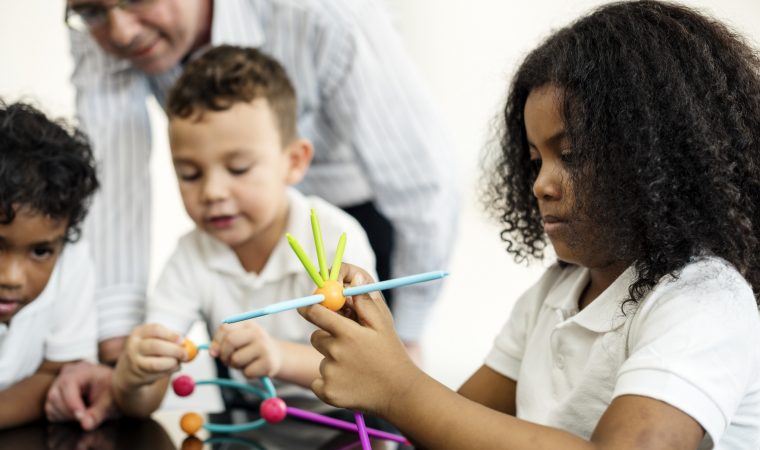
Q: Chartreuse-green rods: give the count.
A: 3